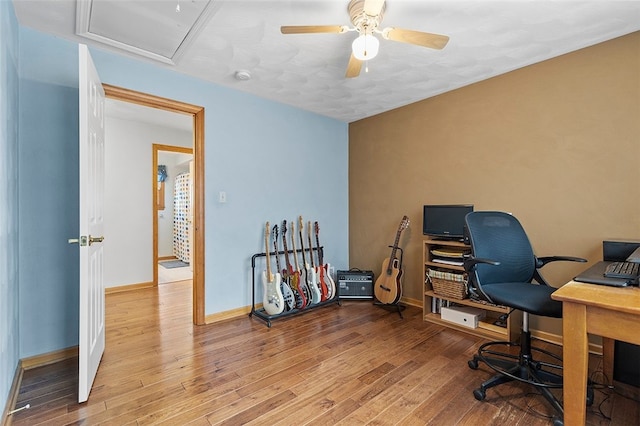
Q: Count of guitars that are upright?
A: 8